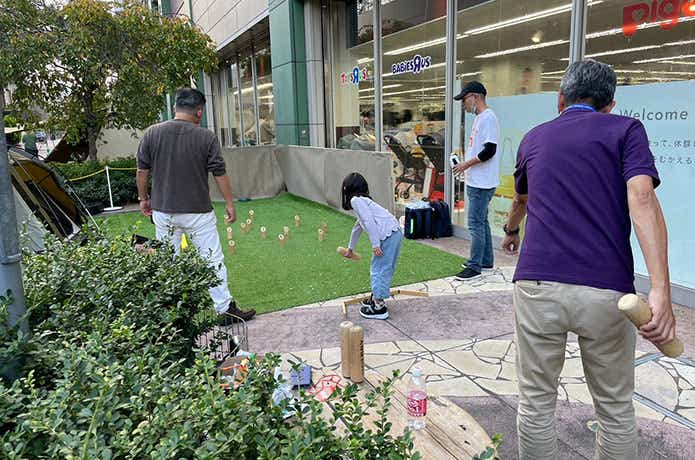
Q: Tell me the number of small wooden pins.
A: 12